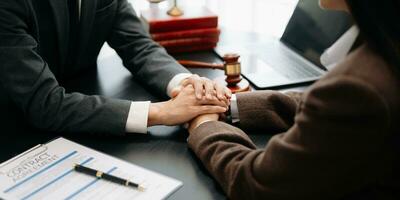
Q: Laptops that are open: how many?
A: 1